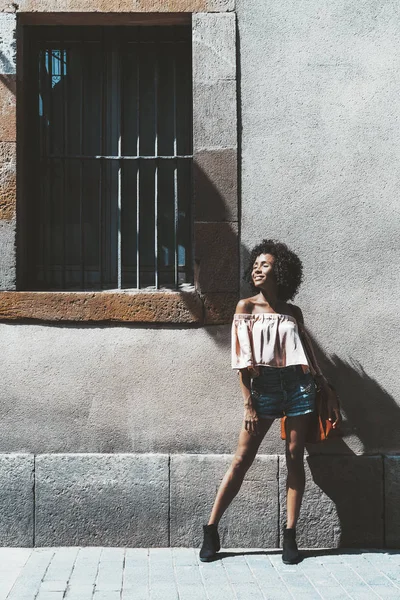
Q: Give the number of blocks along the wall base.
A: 5